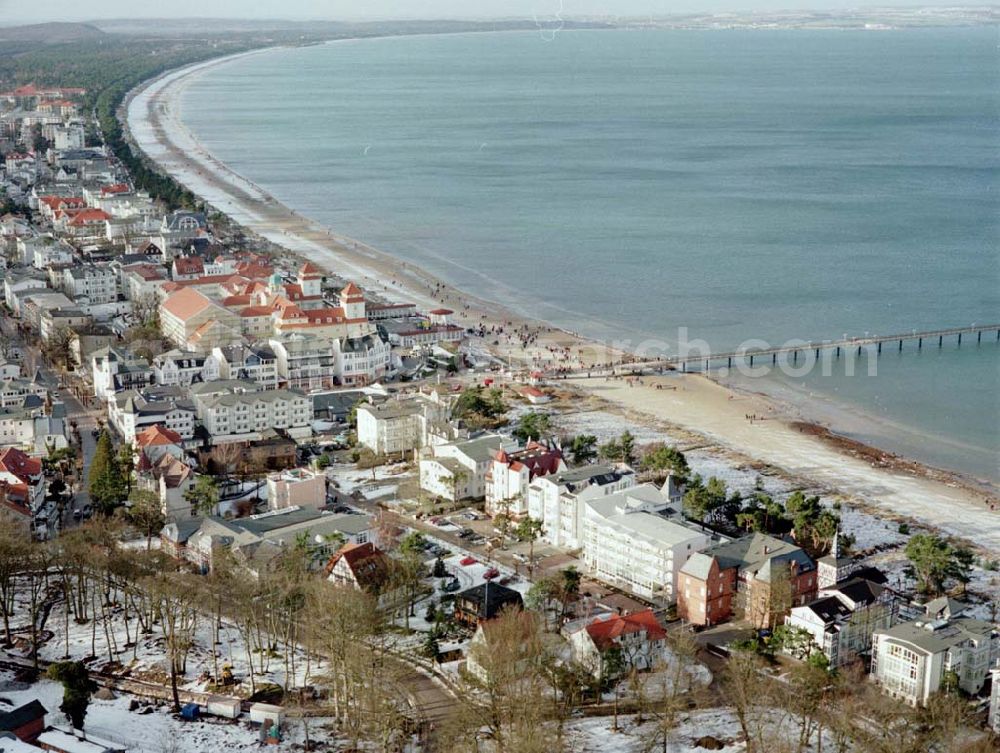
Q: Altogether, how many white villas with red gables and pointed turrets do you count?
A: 1